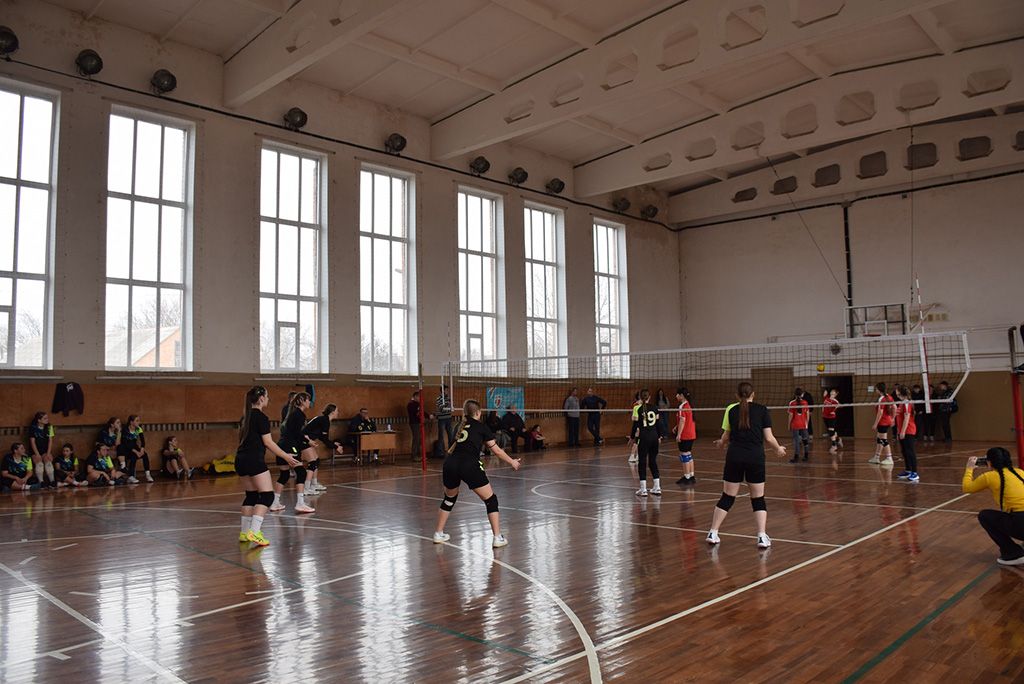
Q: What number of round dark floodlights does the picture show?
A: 10